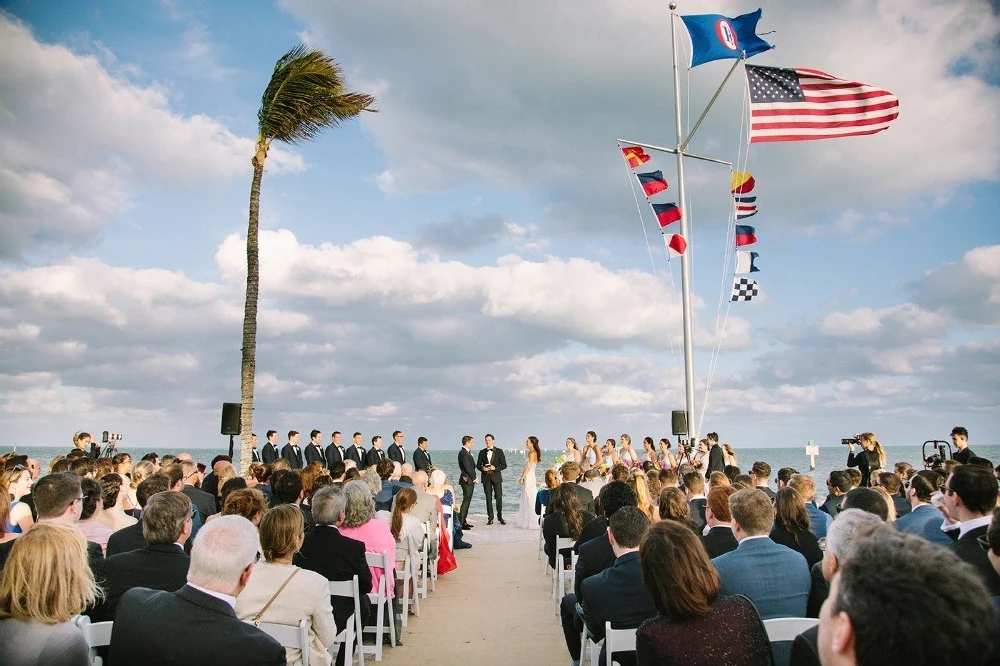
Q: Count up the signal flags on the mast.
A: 9